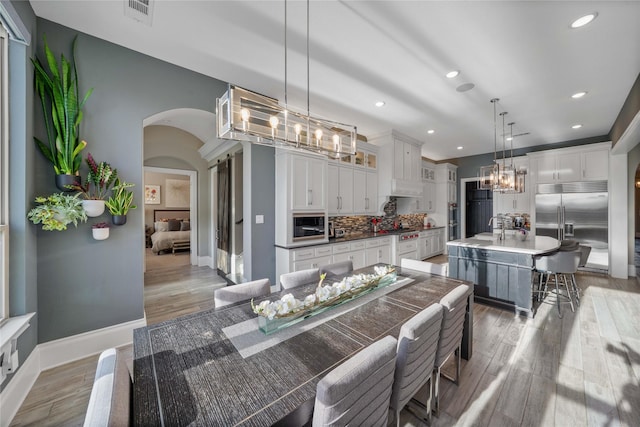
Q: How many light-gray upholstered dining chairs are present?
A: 8